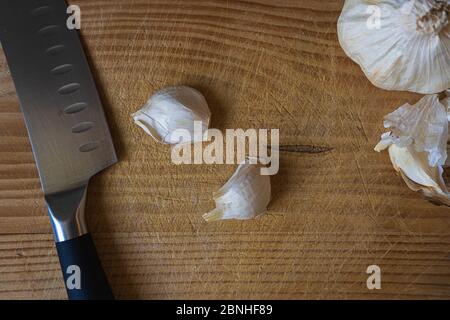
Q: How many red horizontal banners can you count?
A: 0